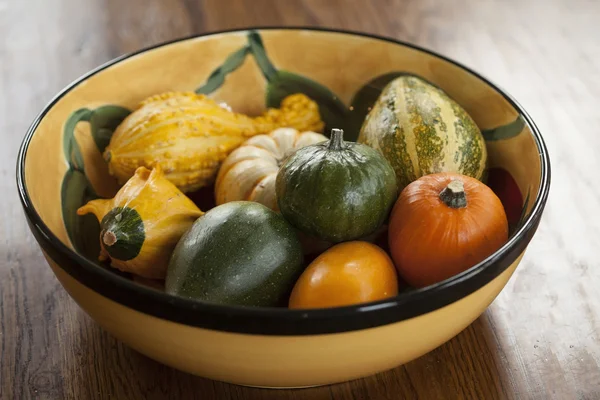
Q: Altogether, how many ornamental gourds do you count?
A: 8